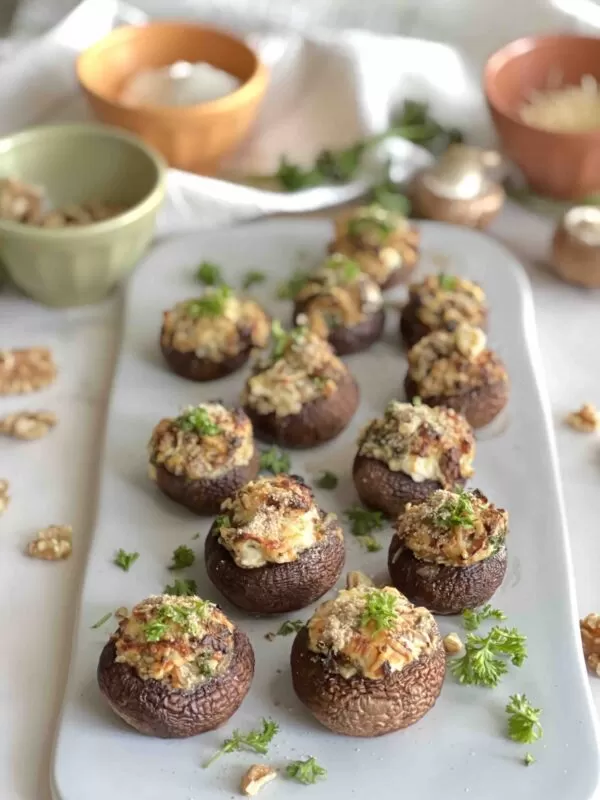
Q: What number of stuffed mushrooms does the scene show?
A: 12